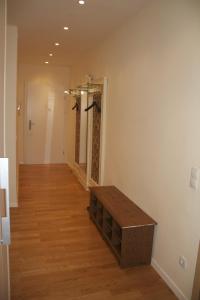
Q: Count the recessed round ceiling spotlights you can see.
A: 5